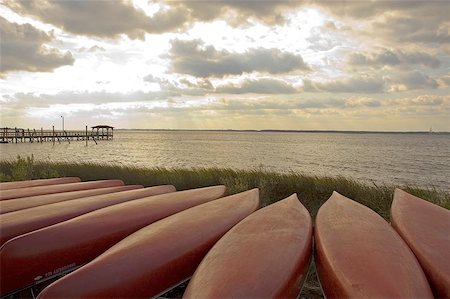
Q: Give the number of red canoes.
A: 9